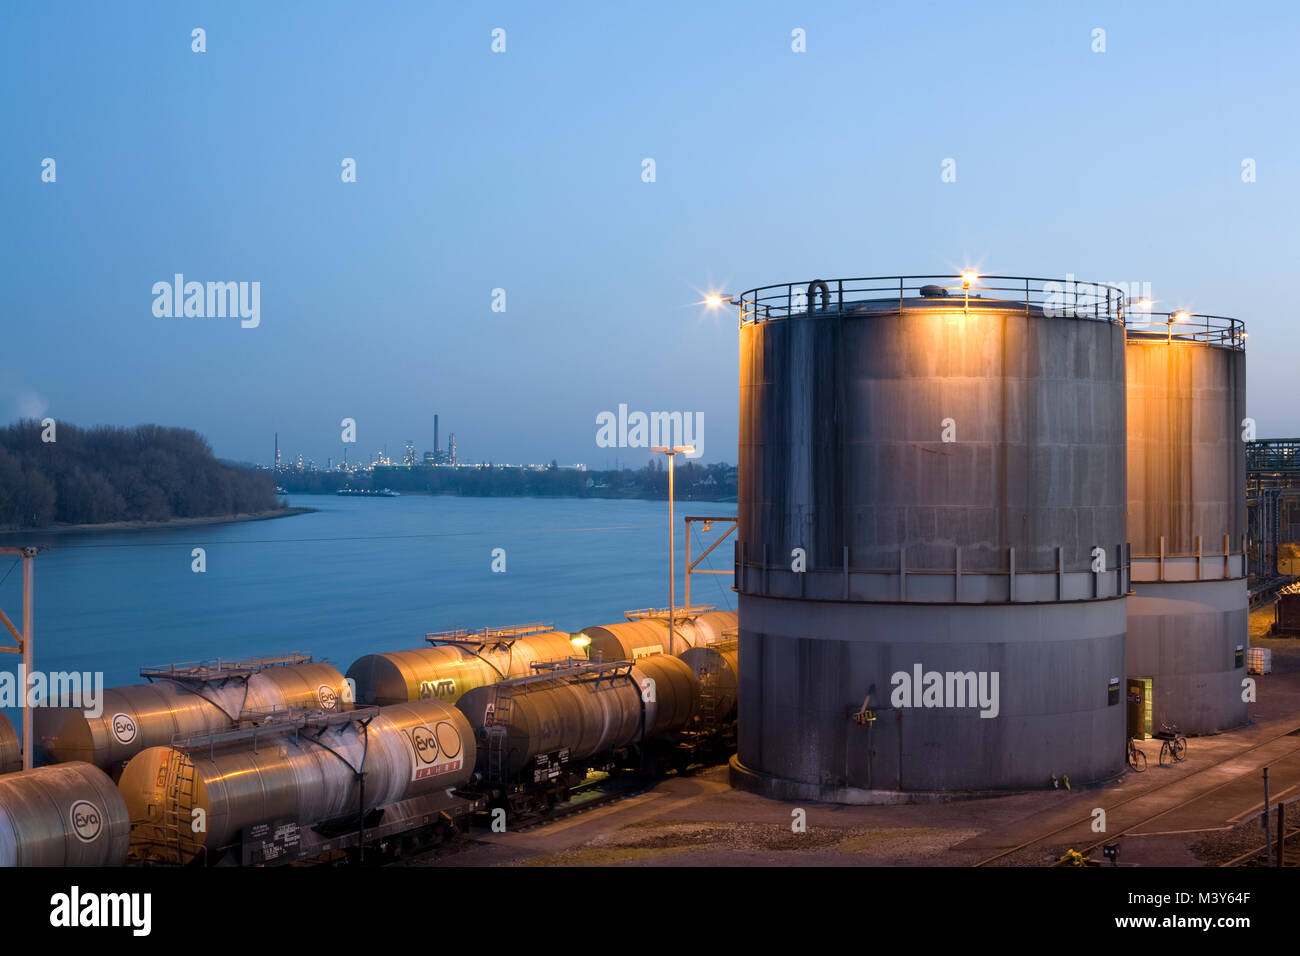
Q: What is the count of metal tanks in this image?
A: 10